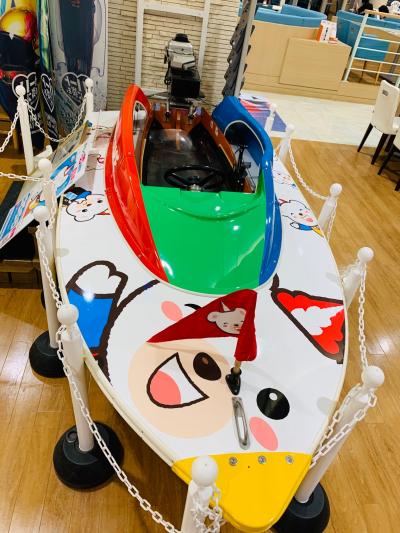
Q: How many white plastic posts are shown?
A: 11